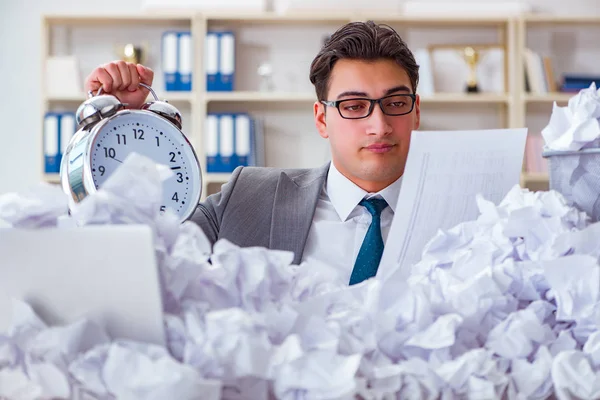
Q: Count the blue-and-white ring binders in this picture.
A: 9